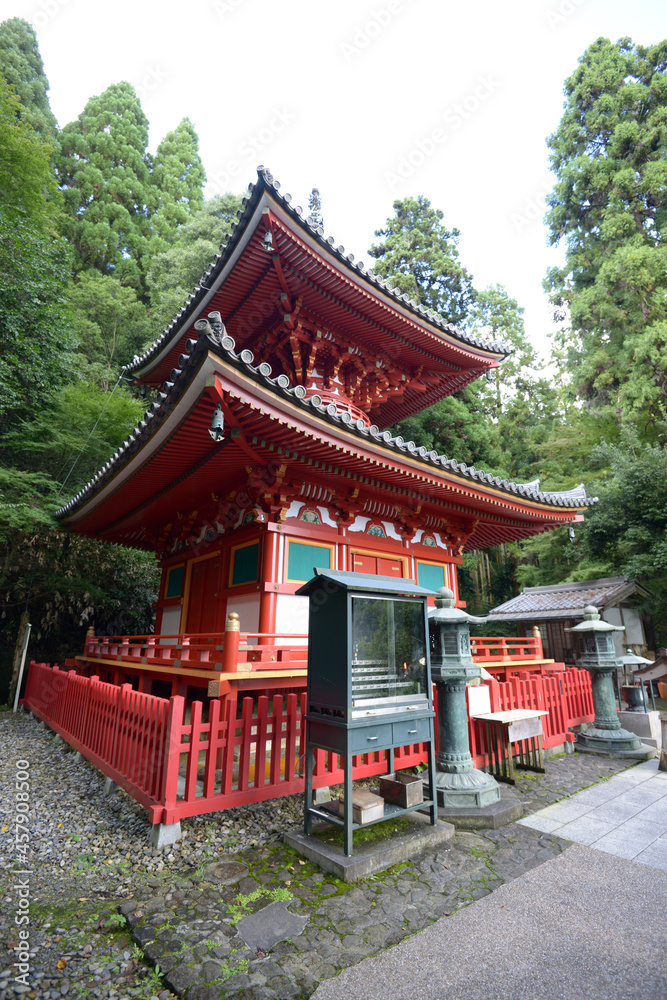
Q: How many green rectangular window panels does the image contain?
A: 4